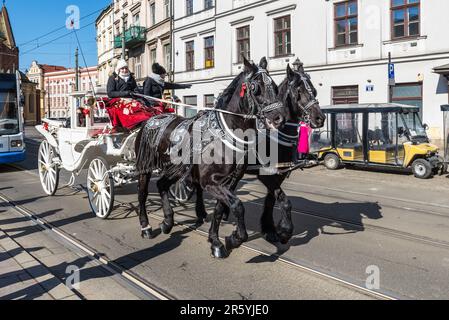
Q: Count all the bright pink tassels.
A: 1